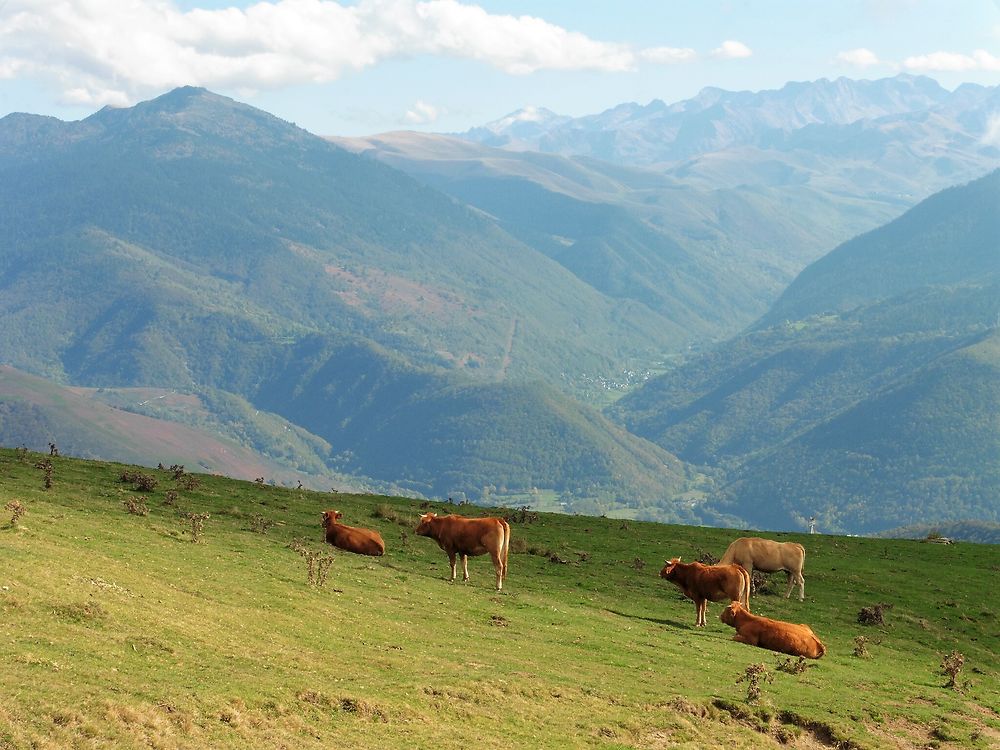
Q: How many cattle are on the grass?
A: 5